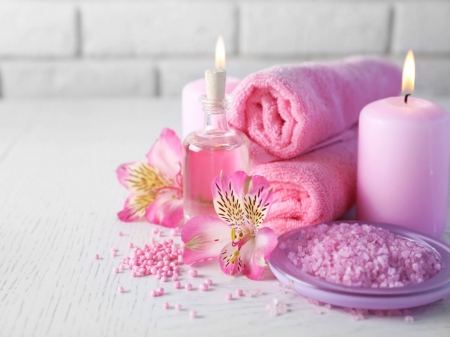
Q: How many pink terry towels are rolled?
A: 2